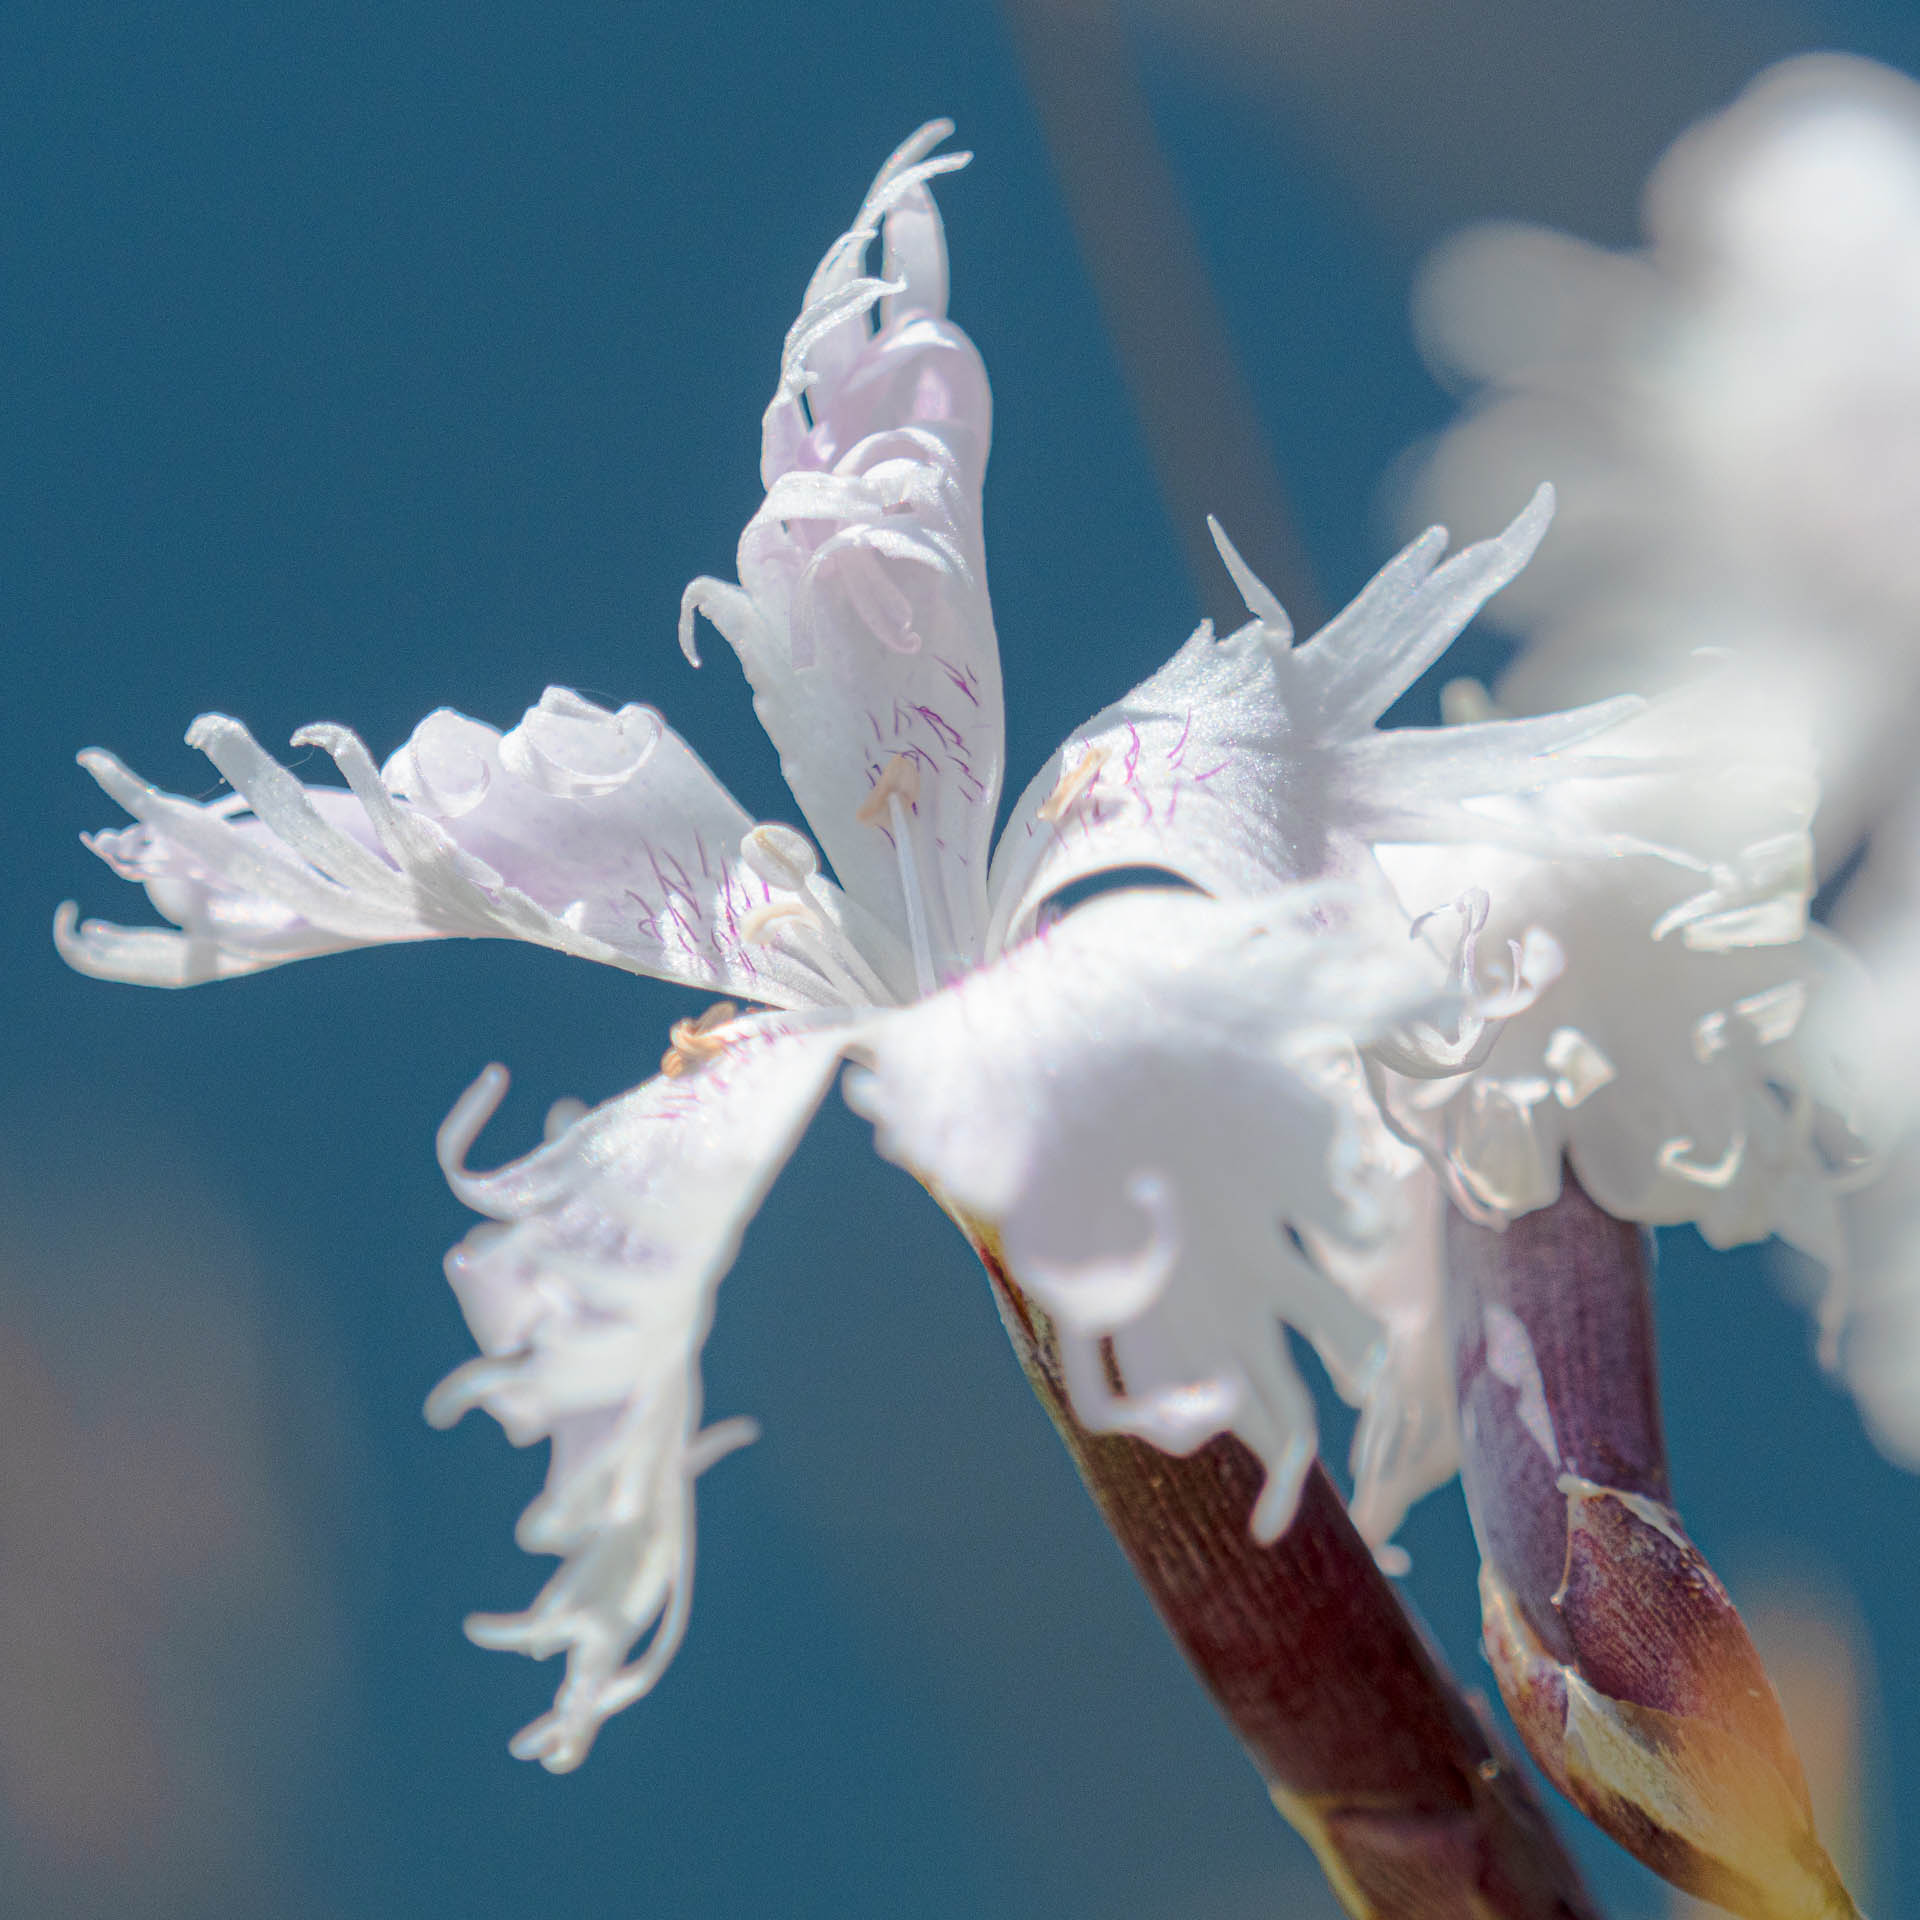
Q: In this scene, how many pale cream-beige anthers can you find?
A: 5